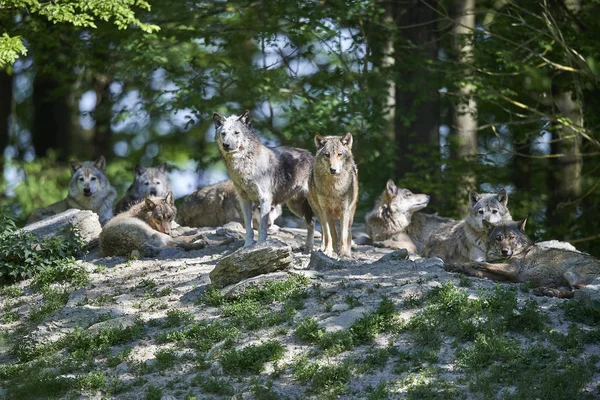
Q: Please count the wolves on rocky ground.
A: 9